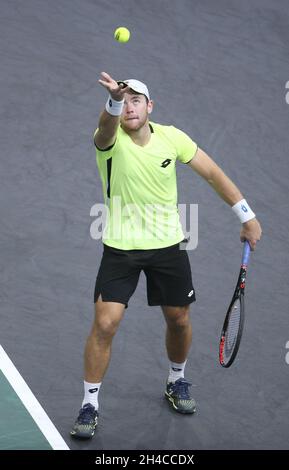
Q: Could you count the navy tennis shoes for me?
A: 2